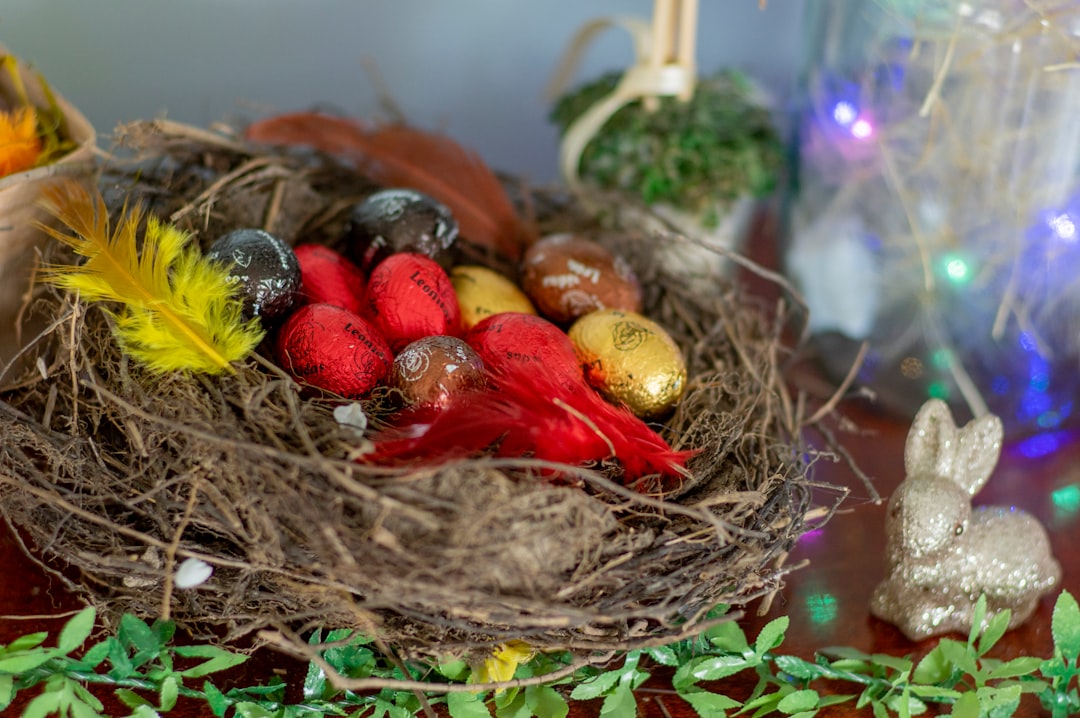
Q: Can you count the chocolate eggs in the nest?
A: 10